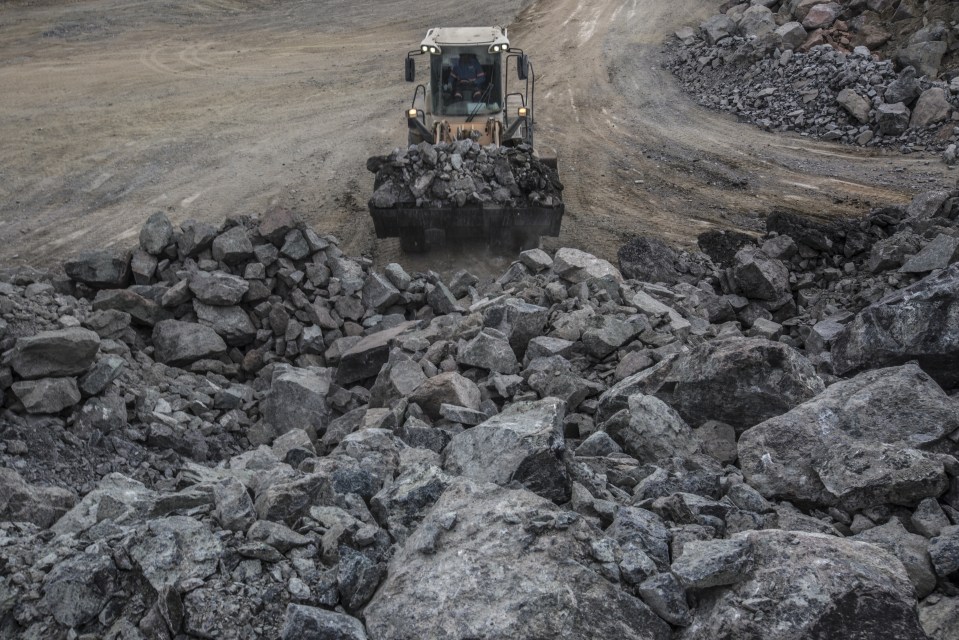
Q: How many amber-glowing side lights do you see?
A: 2